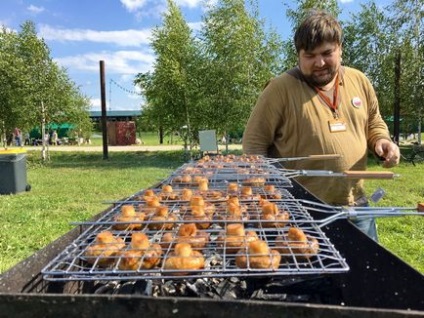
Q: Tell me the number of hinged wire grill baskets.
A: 3